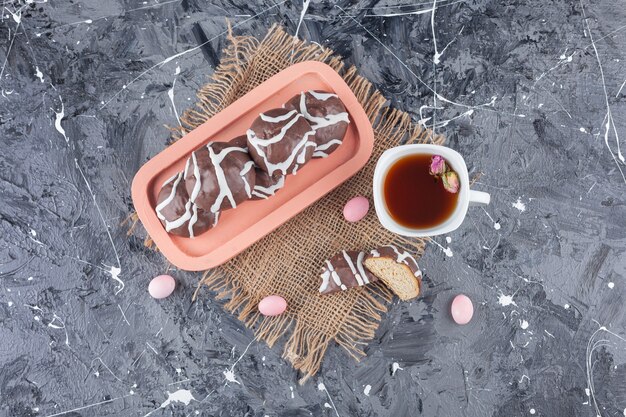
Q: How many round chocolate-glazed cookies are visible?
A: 5